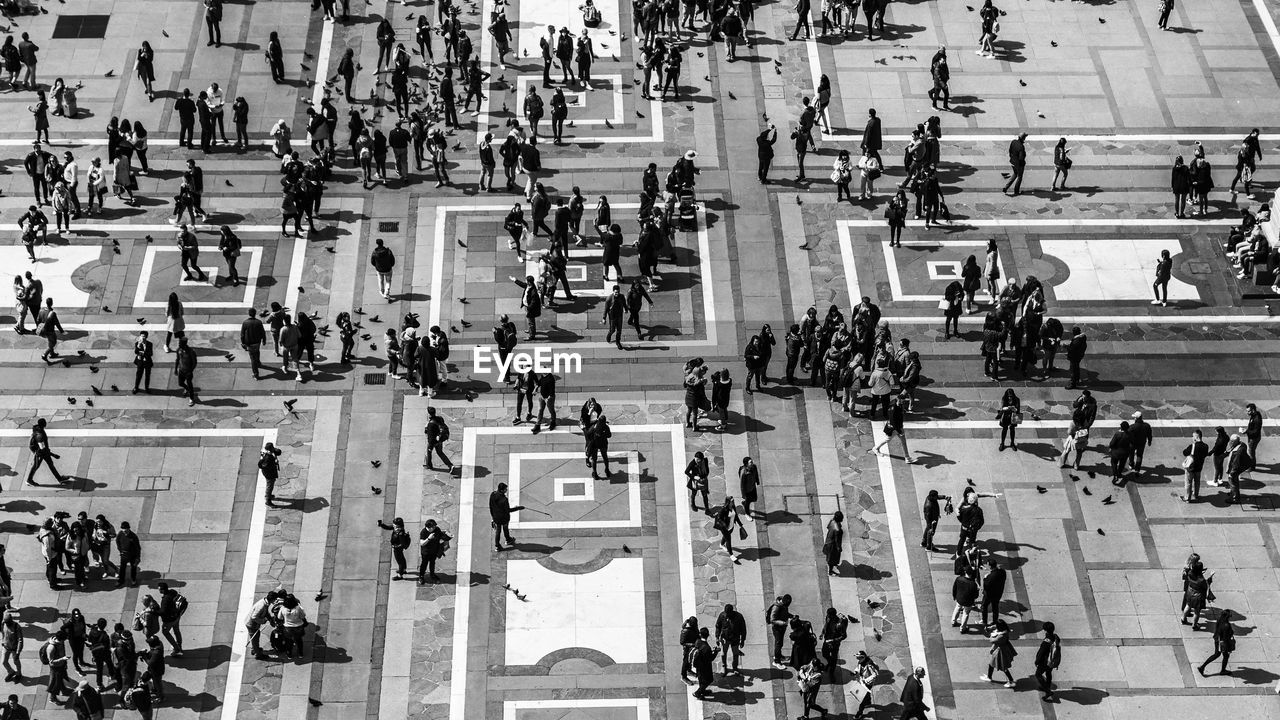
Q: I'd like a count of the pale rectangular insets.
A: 4